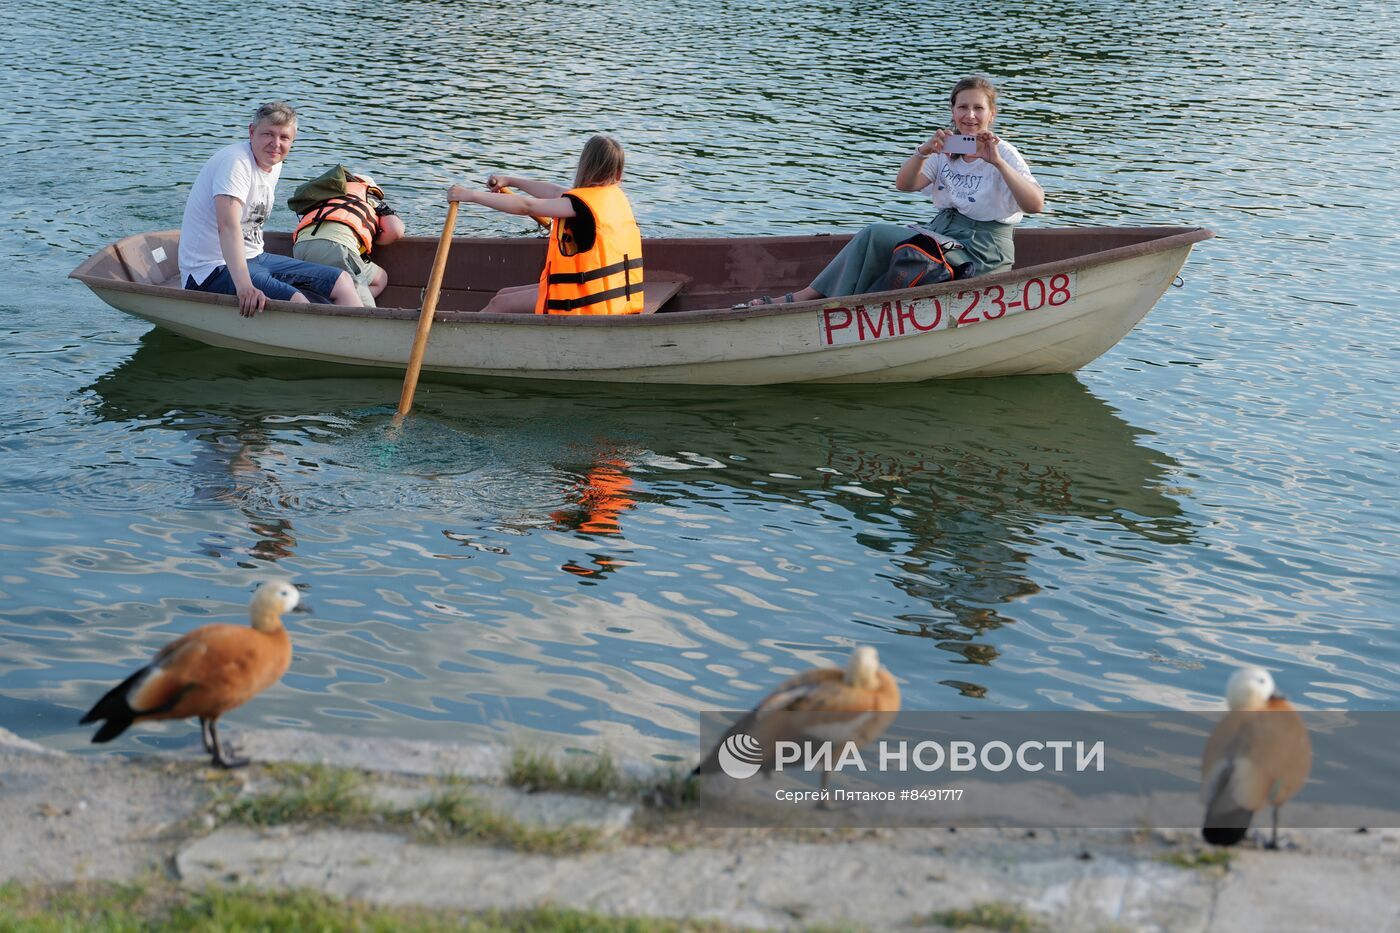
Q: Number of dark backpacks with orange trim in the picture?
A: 1